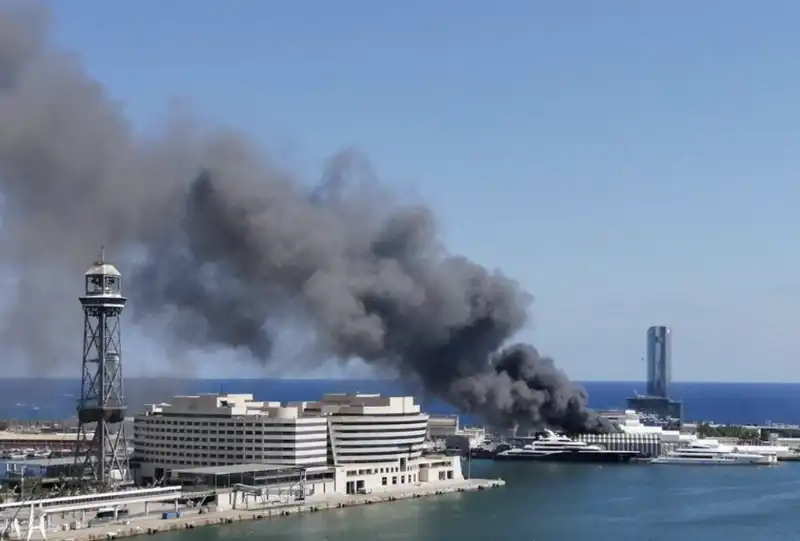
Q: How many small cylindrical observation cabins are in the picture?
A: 1